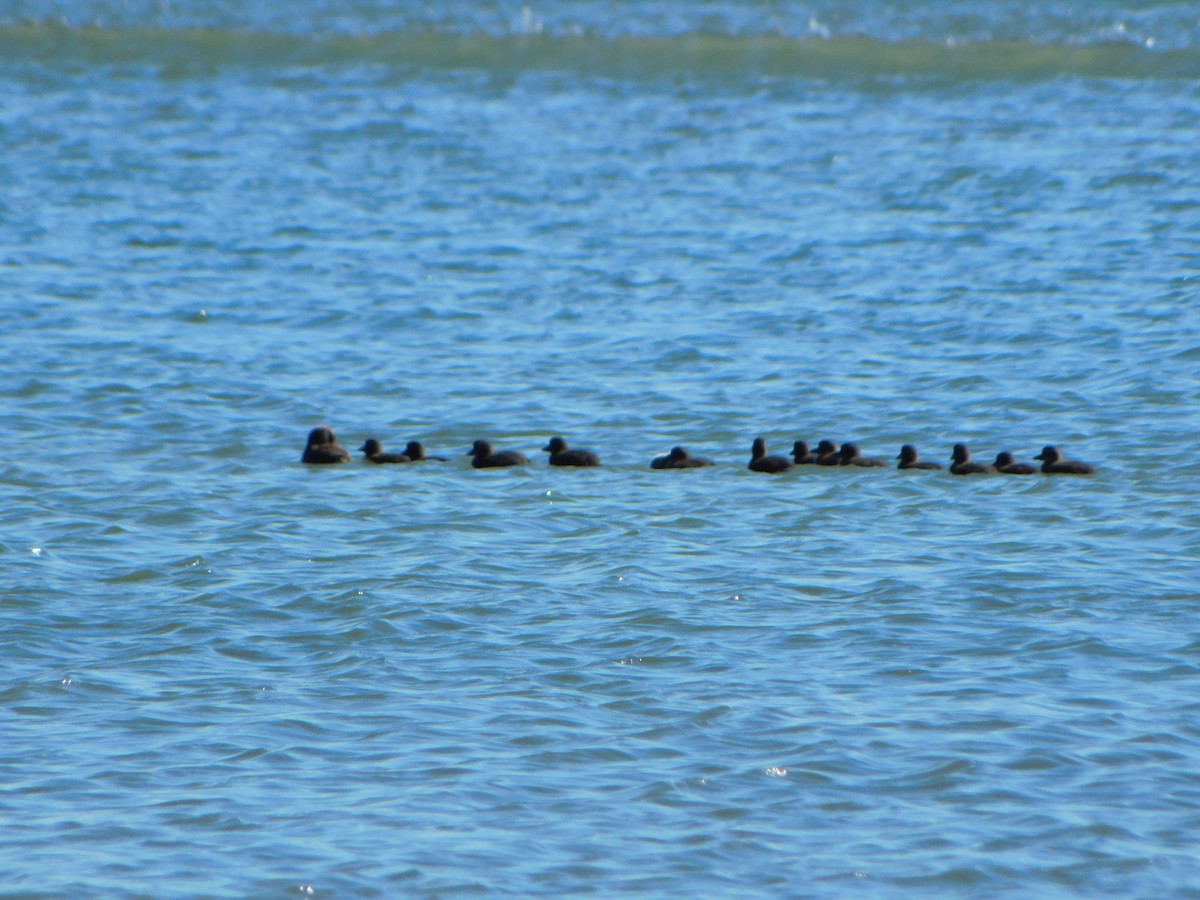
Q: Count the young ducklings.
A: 13